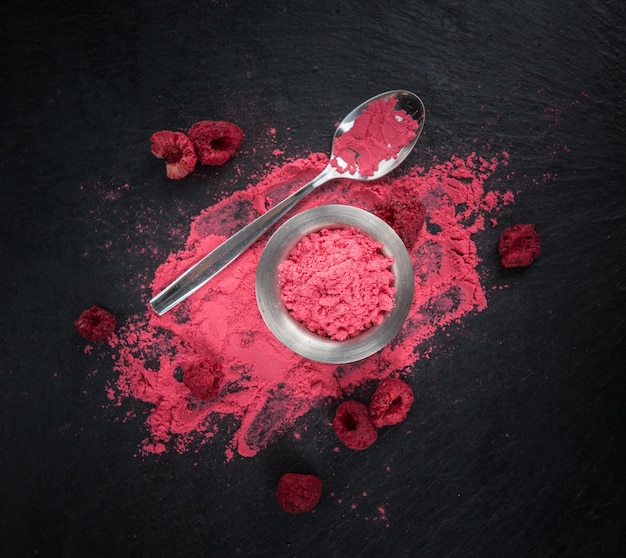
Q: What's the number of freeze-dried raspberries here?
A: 9